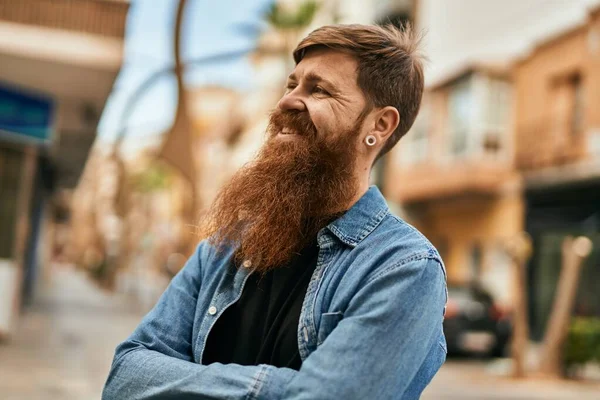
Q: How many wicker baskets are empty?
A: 0